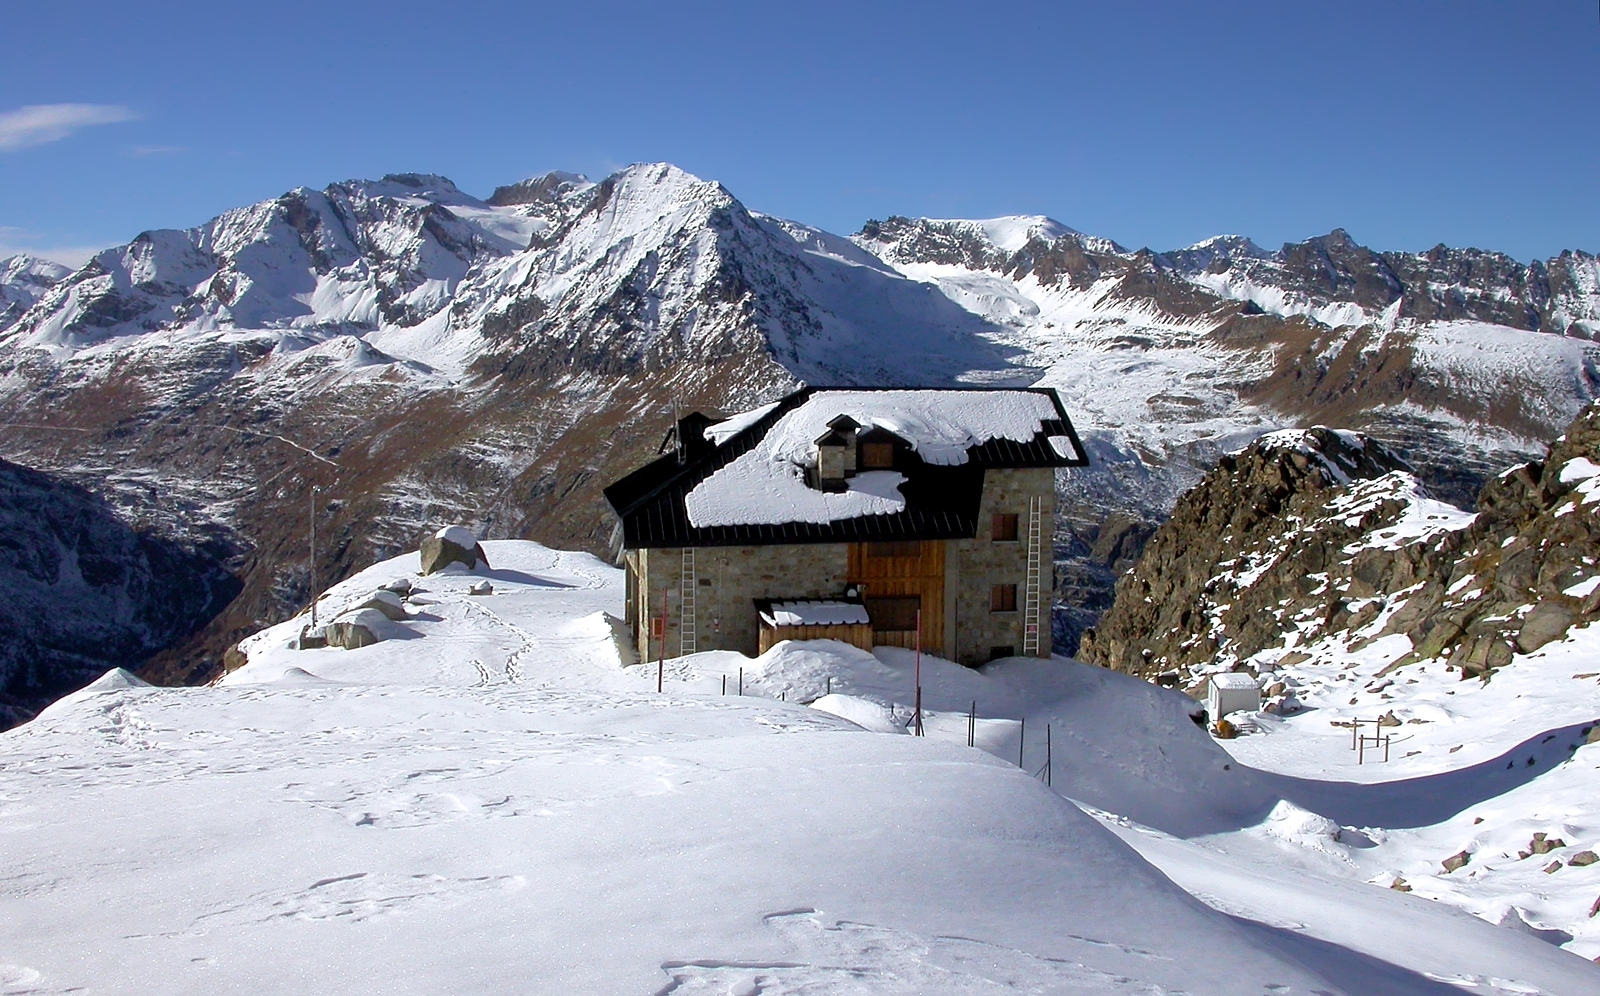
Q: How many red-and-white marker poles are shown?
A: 2